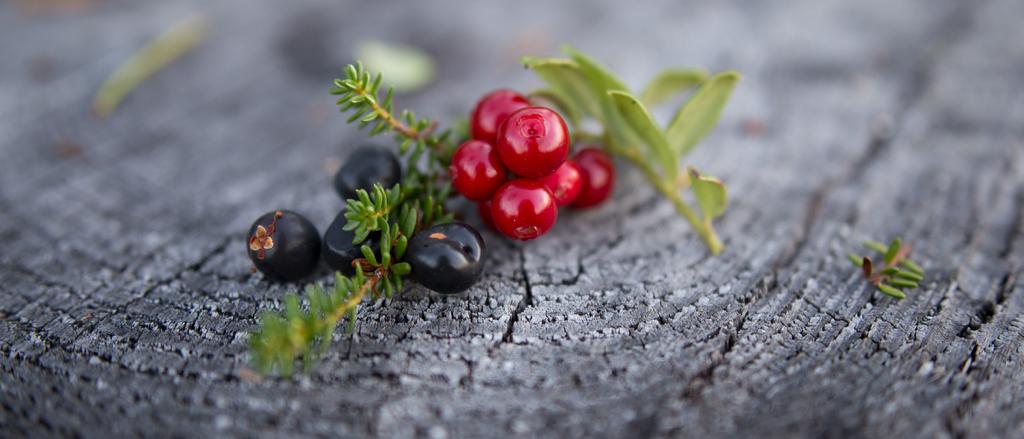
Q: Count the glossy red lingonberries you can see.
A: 7